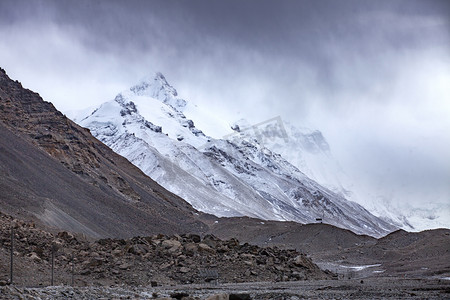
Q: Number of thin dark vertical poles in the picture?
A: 3